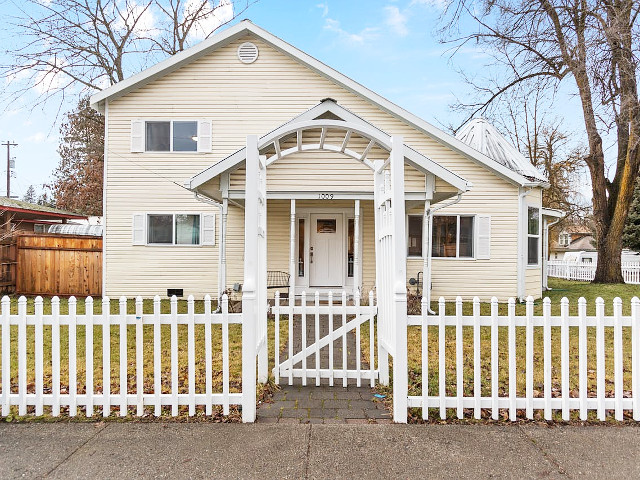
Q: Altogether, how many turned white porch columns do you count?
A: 4